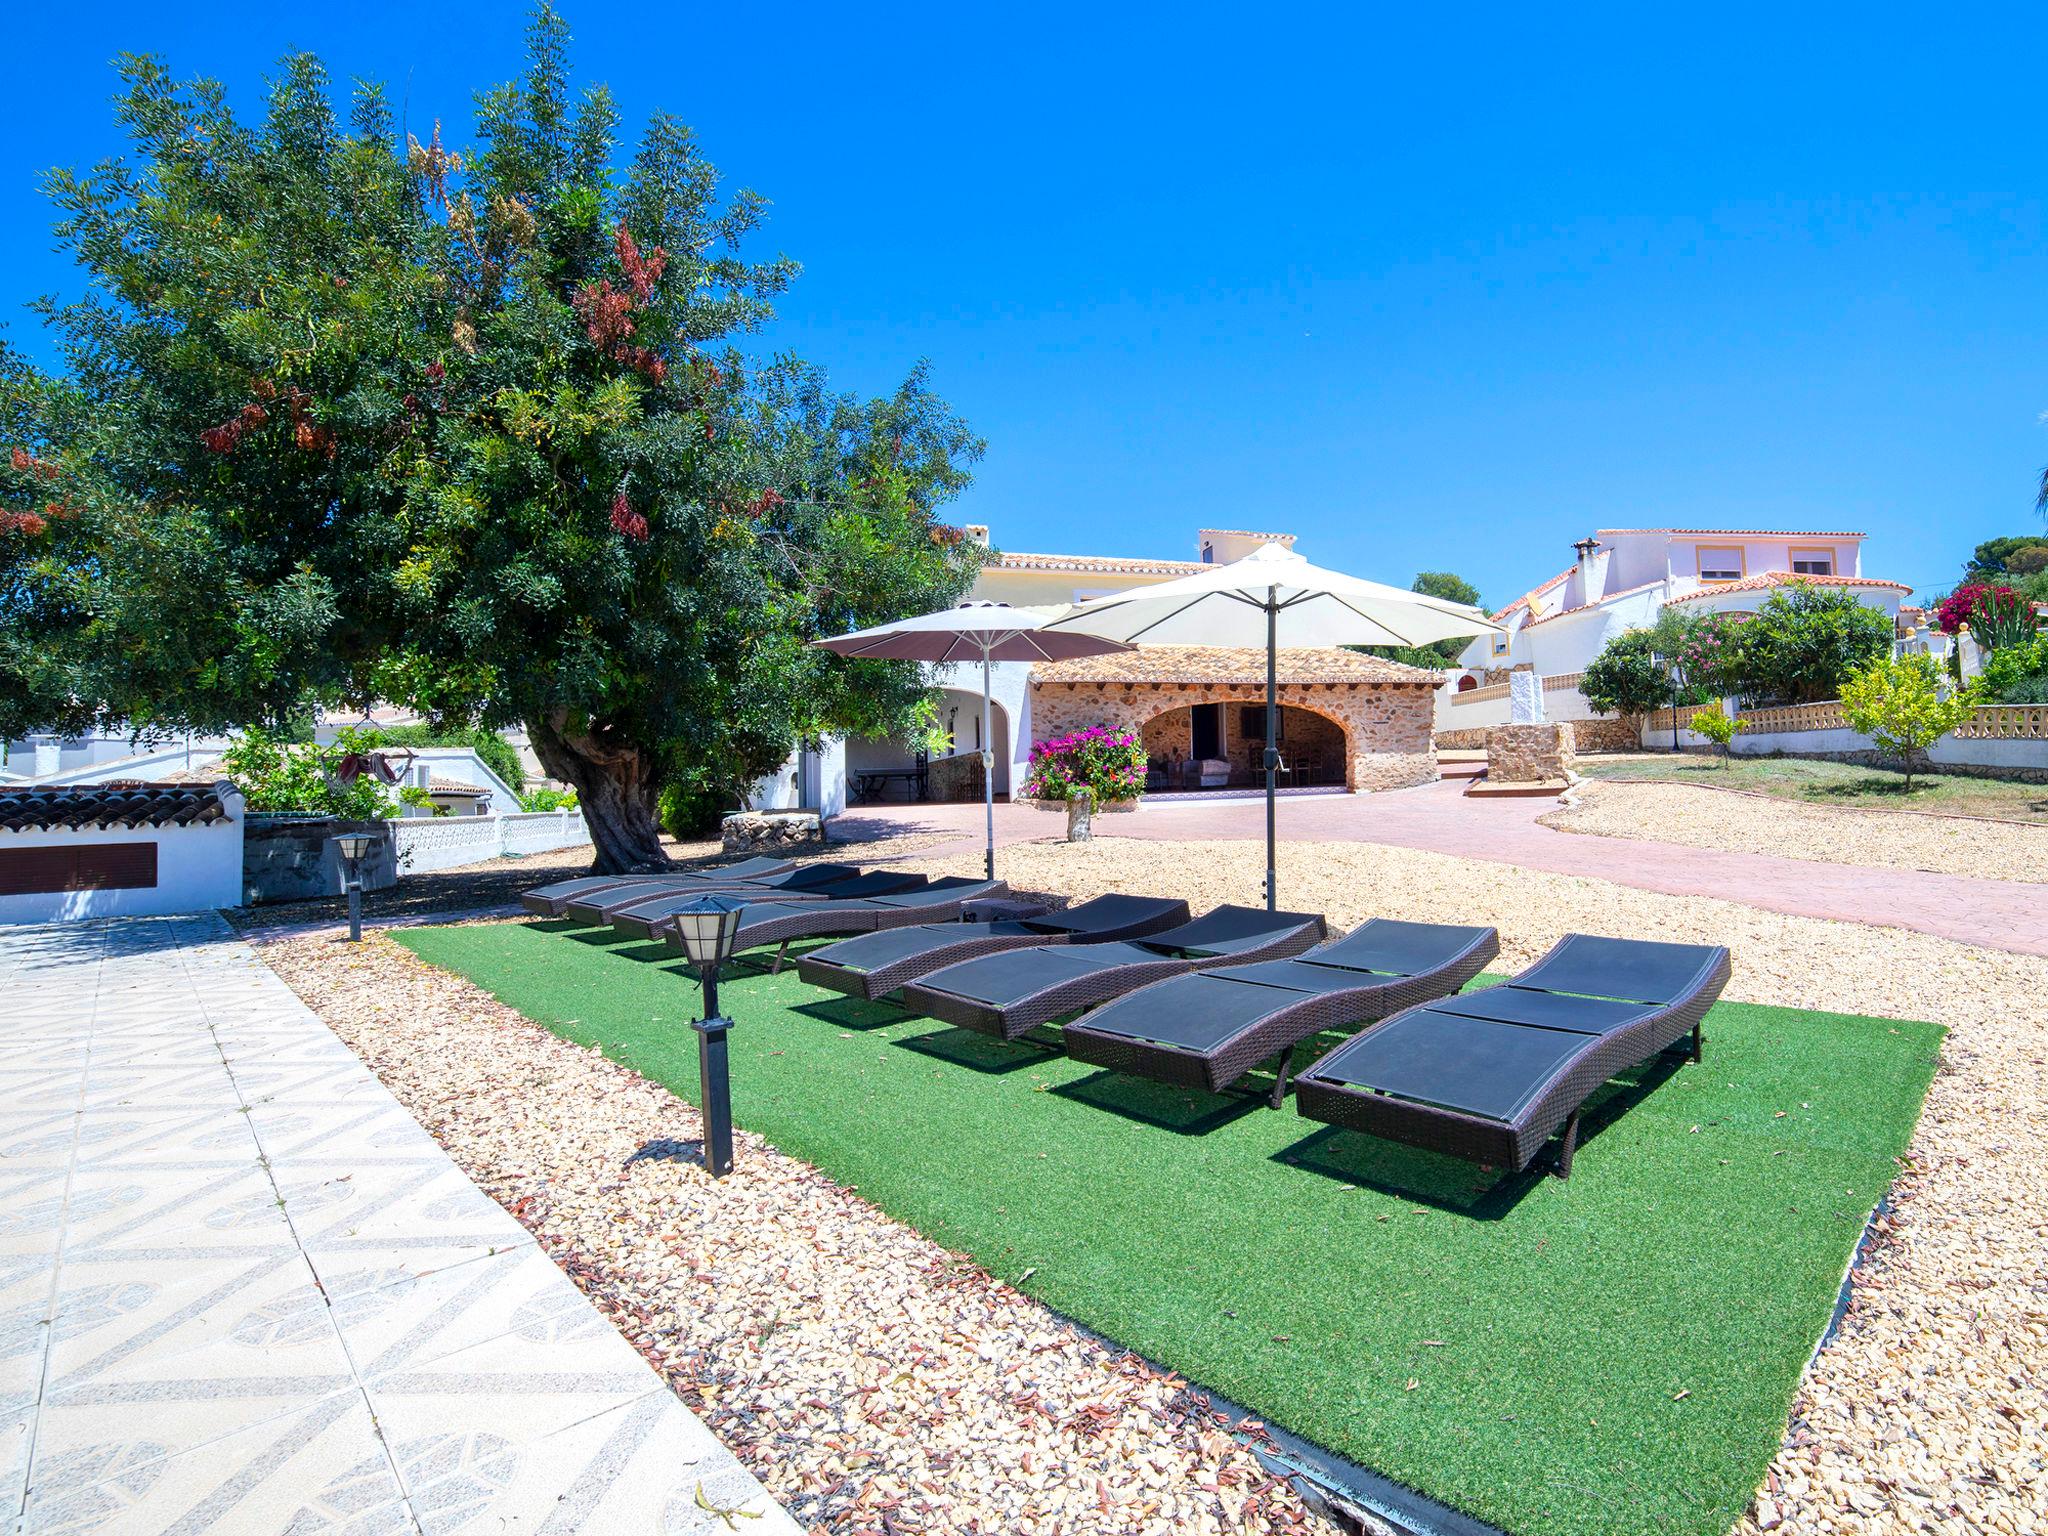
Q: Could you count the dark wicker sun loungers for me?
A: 8